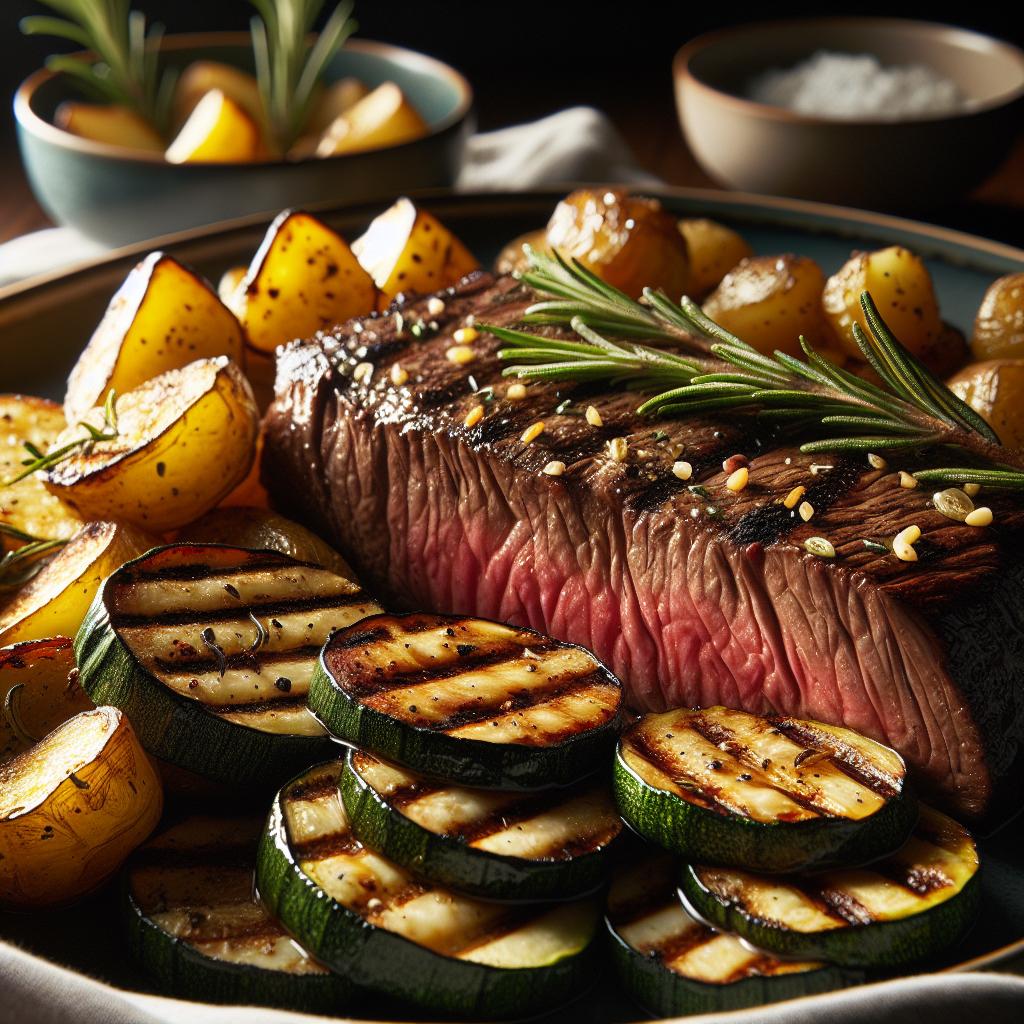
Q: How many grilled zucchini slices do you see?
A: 8